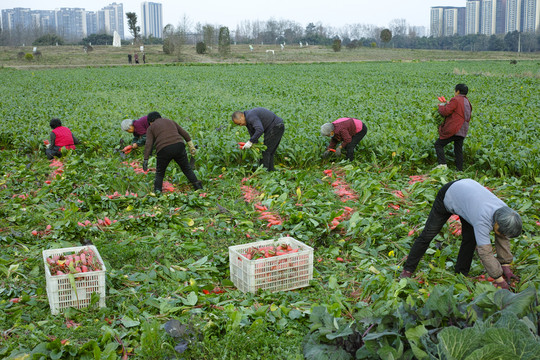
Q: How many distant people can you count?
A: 3